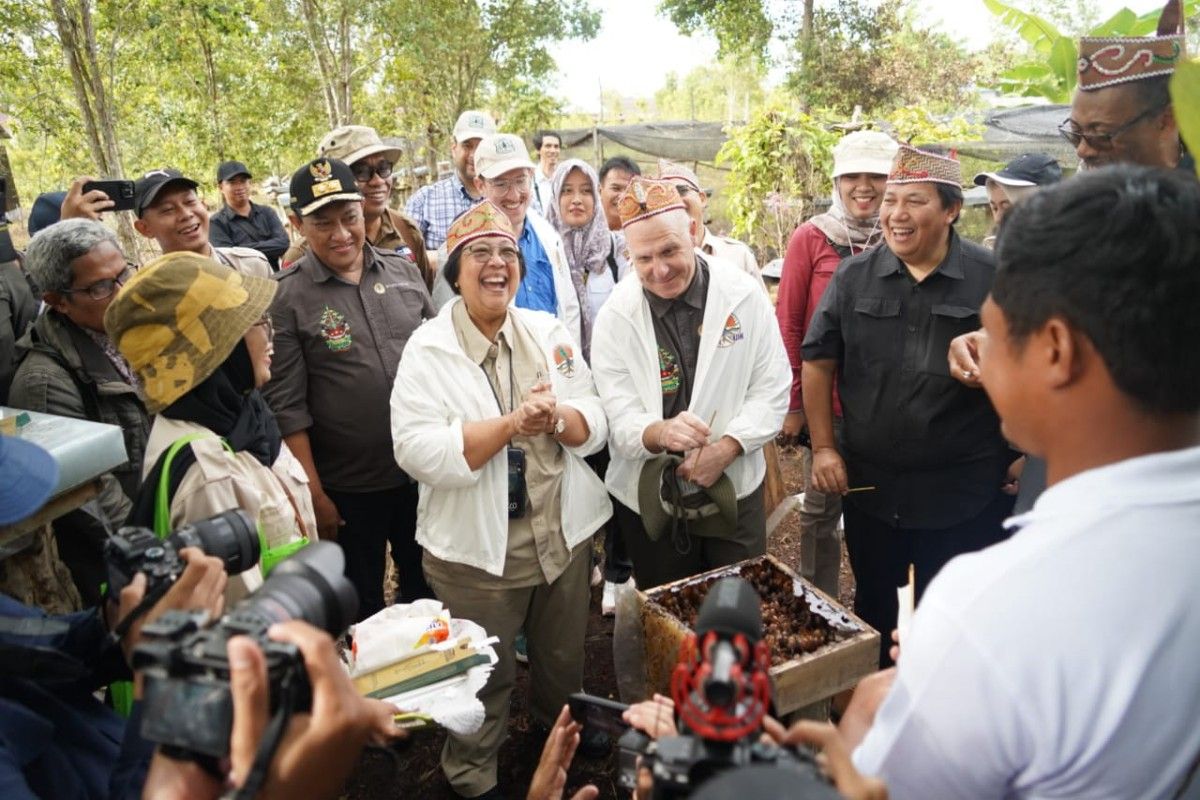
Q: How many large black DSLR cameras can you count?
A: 3